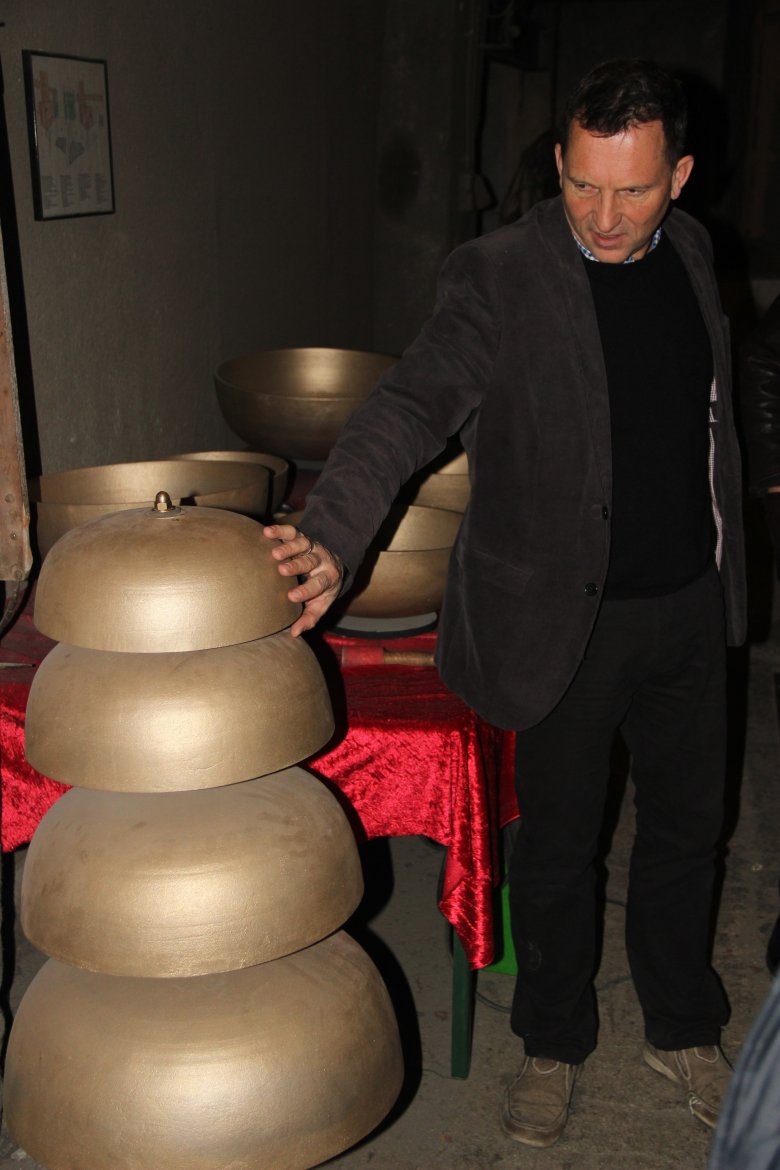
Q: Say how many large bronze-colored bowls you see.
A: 9